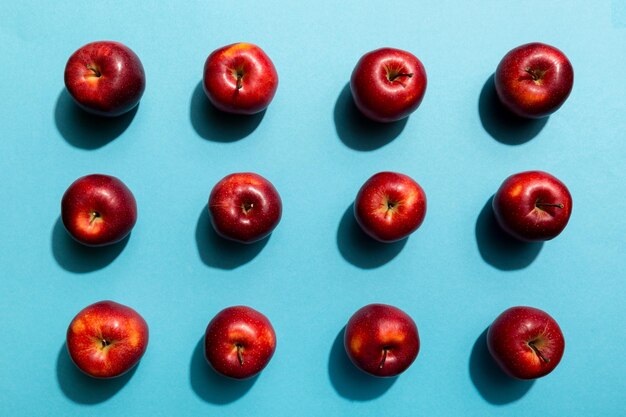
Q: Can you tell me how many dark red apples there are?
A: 12